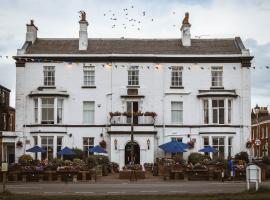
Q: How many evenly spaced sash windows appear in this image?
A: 5